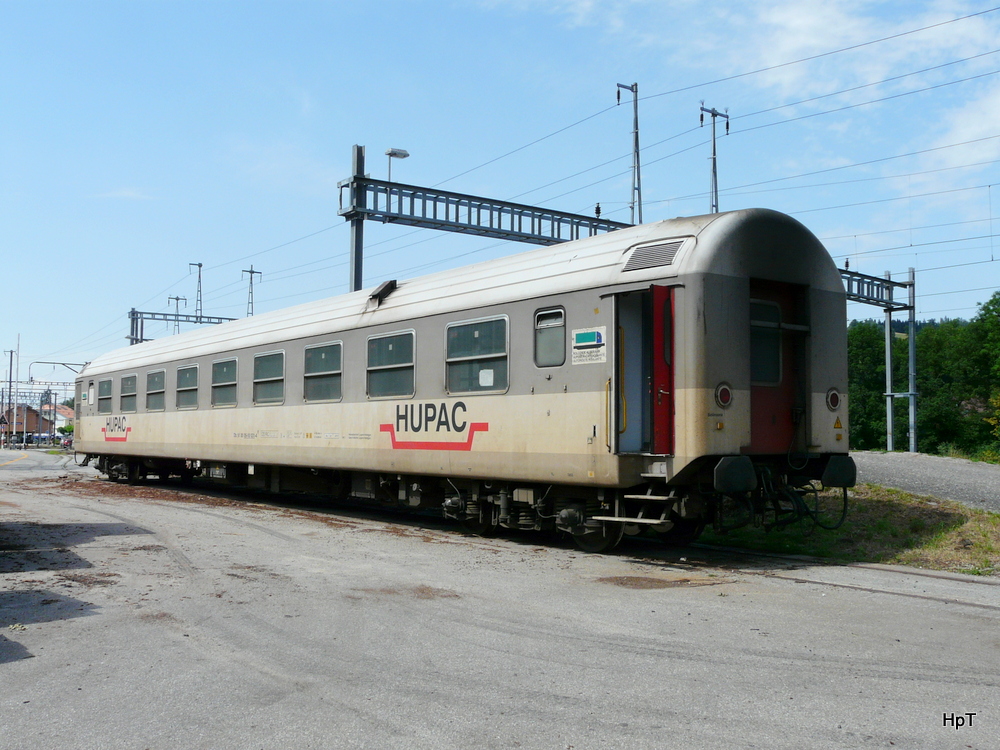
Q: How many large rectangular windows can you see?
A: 9